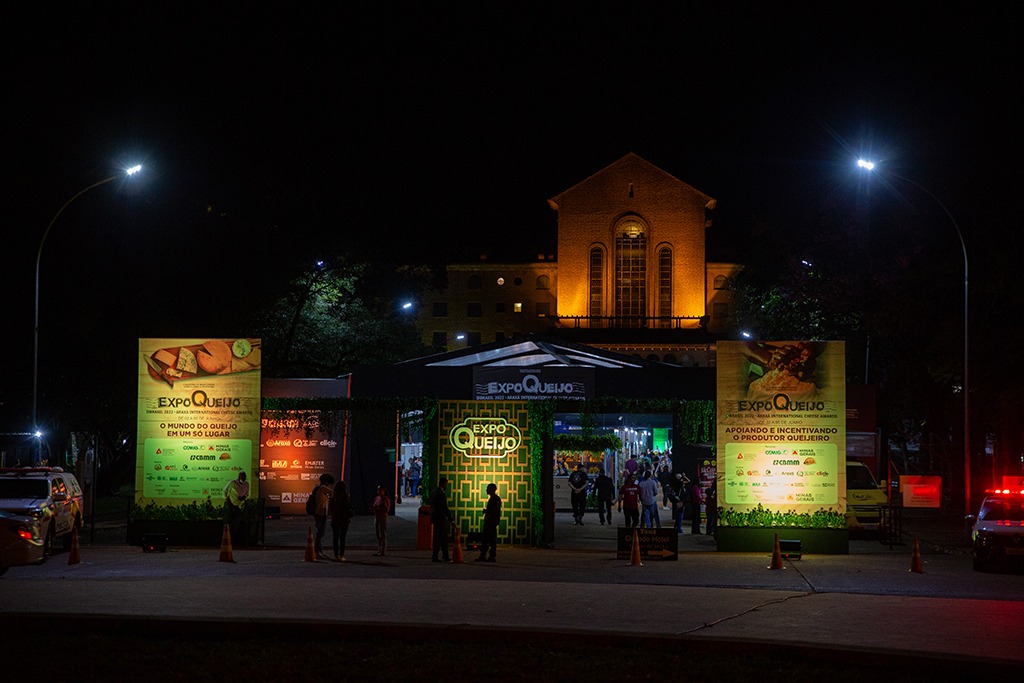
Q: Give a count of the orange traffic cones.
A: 7